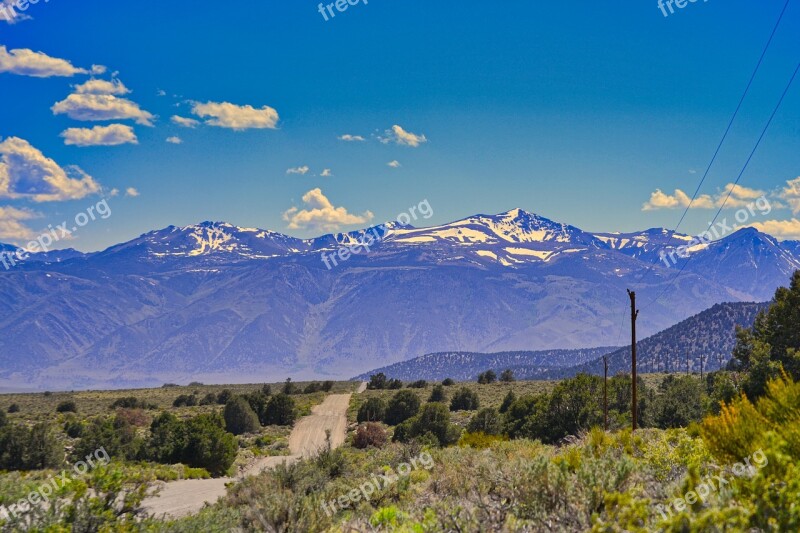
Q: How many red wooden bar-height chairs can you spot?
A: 0